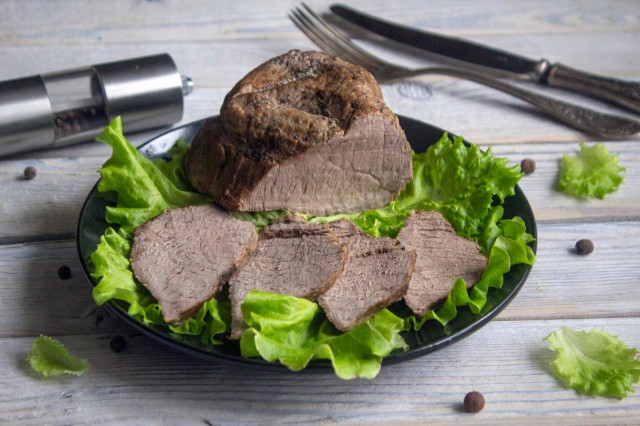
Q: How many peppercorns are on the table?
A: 6